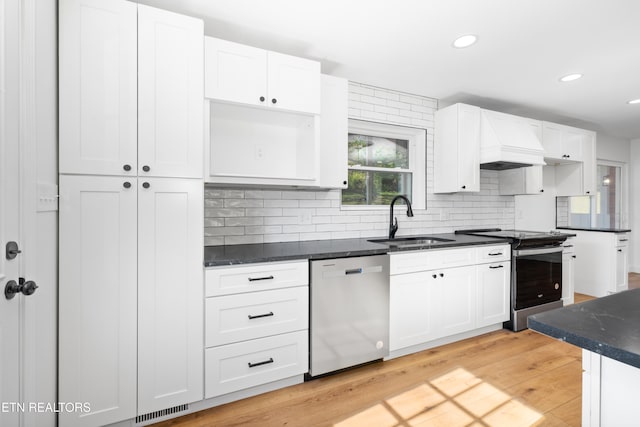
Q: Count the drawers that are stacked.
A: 3